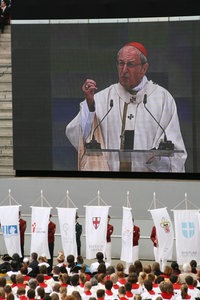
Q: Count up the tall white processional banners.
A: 7